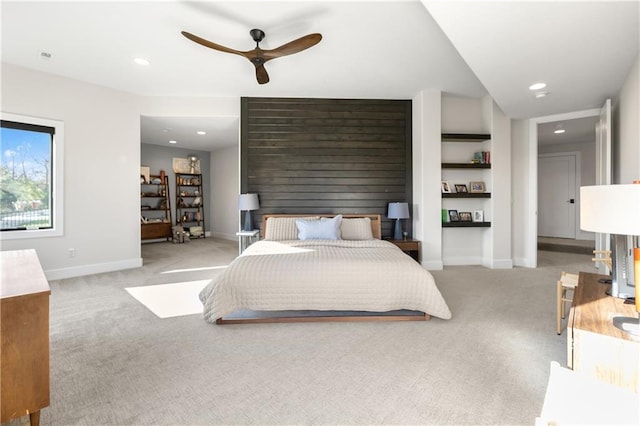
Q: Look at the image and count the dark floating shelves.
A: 4